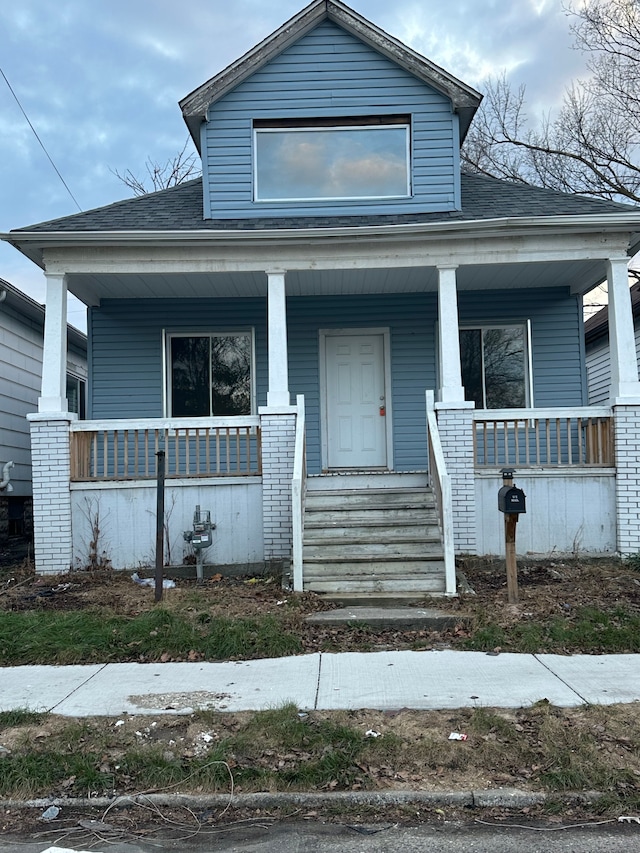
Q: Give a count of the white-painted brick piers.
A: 4